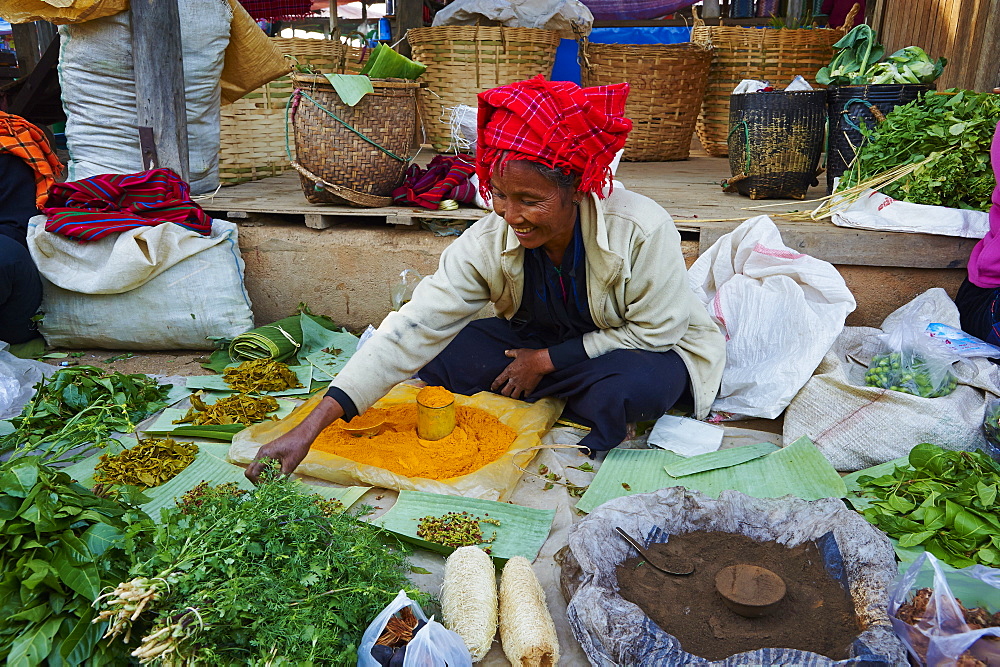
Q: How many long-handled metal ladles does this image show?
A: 1